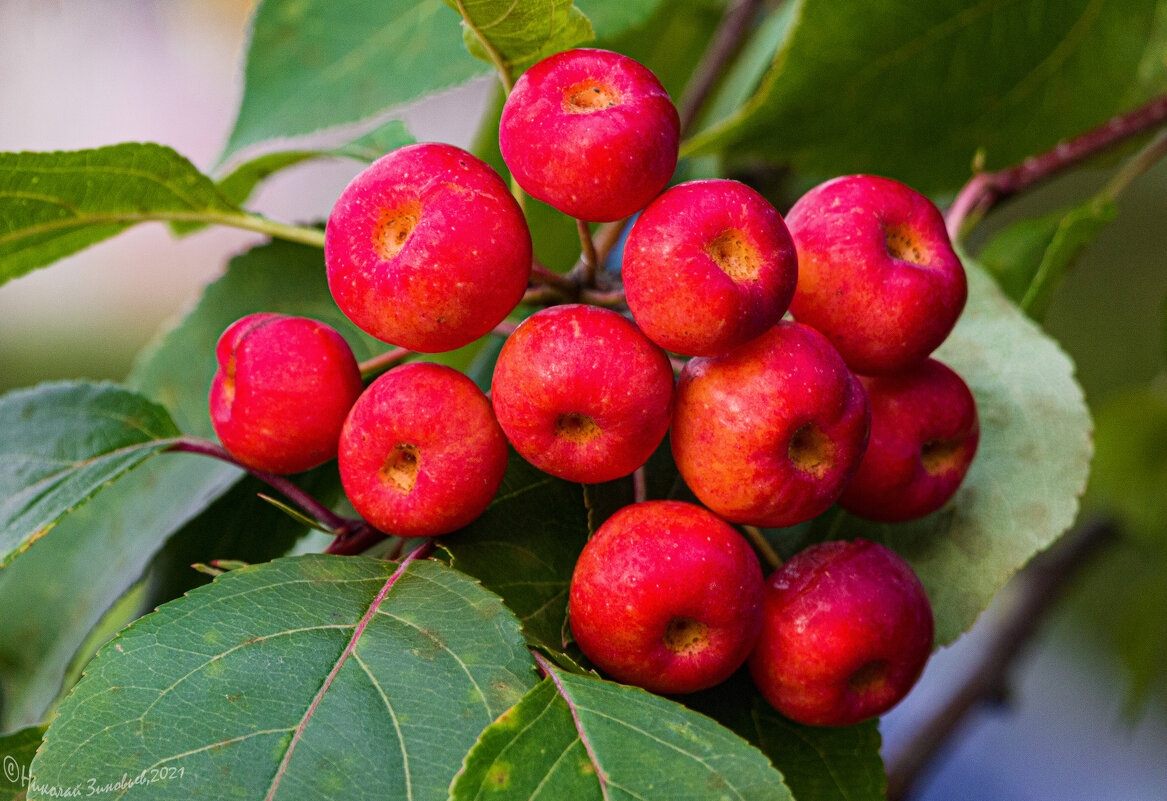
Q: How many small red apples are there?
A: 11